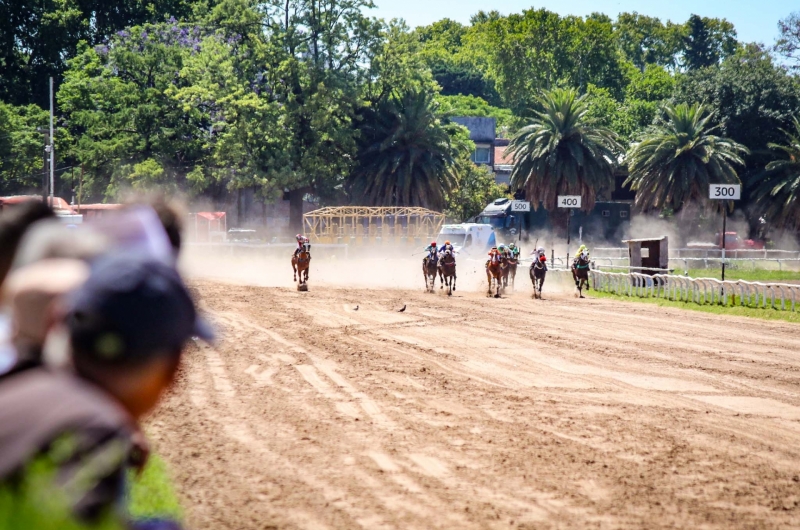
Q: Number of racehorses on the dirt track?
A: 8